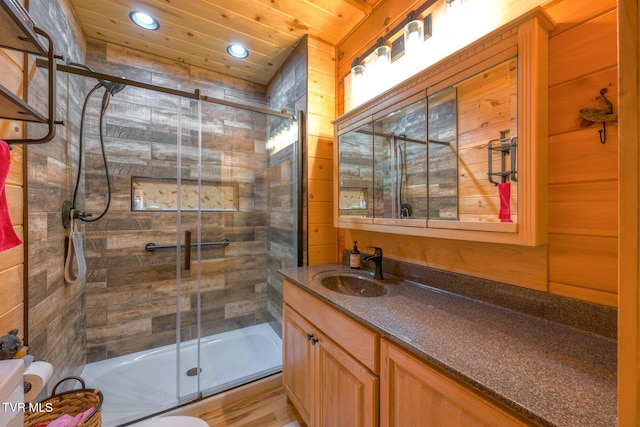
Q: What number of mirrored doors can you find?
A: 3